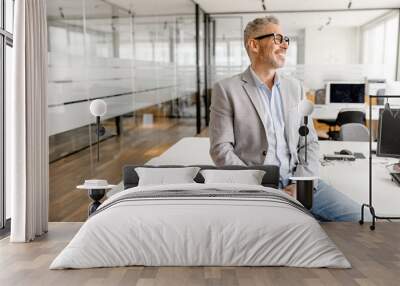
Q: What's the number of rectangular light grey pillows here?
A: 2